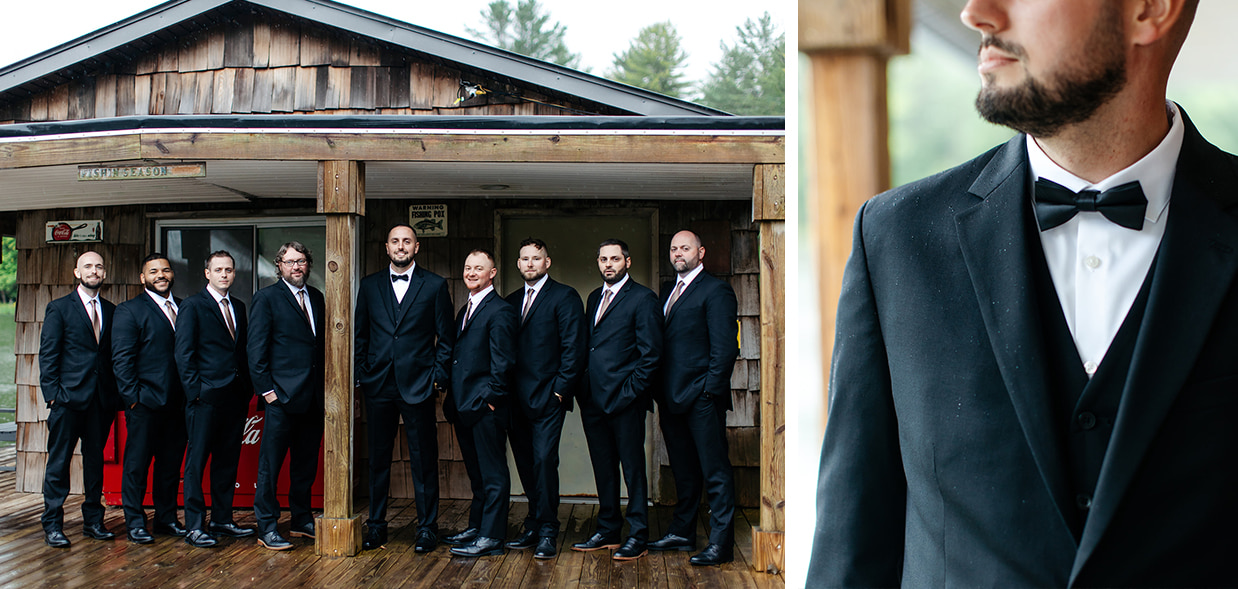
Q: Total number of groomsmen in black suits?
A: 8